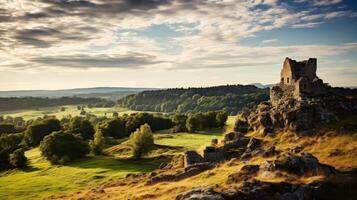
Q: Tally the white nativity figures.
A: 0